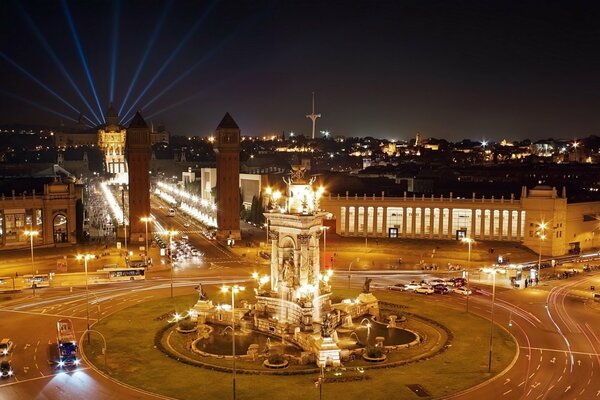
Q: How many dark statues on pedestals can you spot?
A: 3